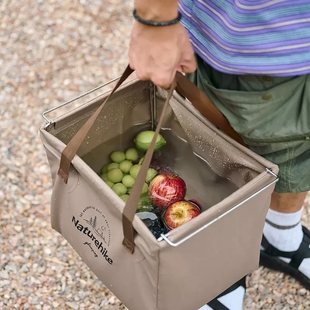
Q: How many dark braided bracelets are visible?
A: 1